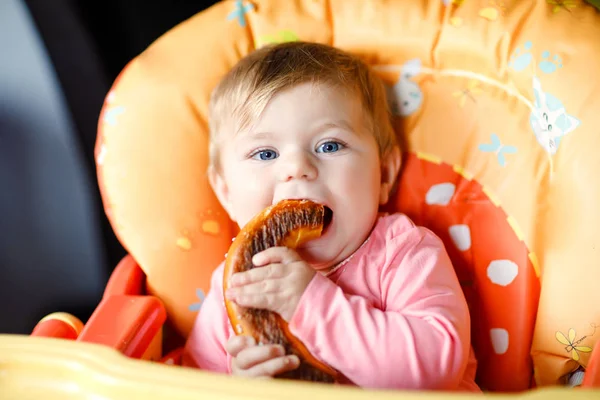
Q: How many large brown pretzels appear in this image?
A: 1